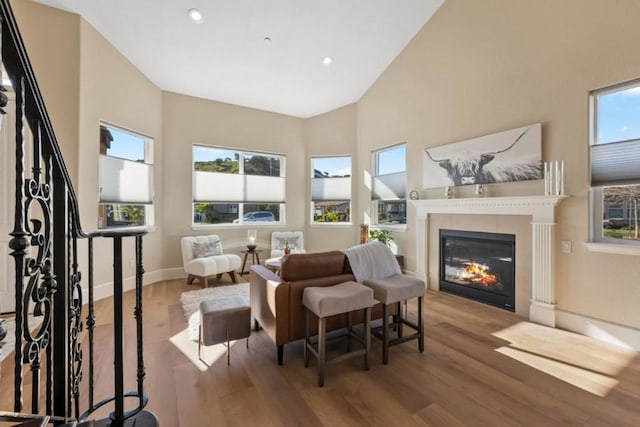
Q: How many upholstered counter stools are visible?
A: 2